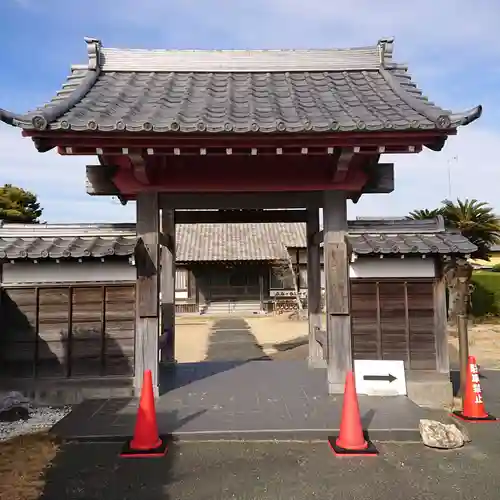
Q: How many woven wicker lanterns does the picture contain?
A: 0